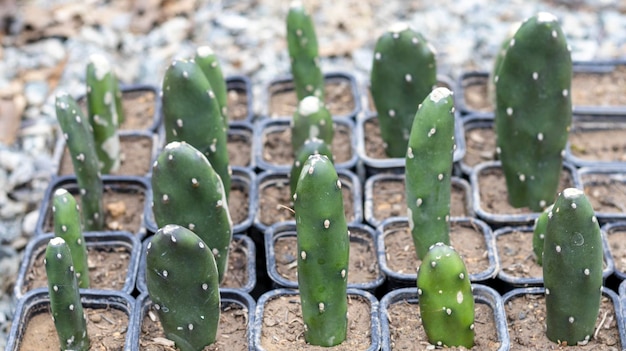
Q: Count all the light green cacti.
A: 1